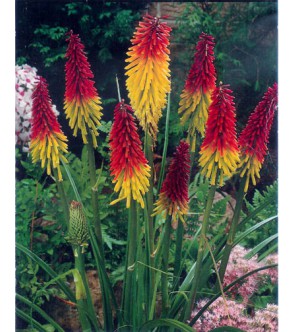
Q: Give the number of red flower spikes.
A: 8